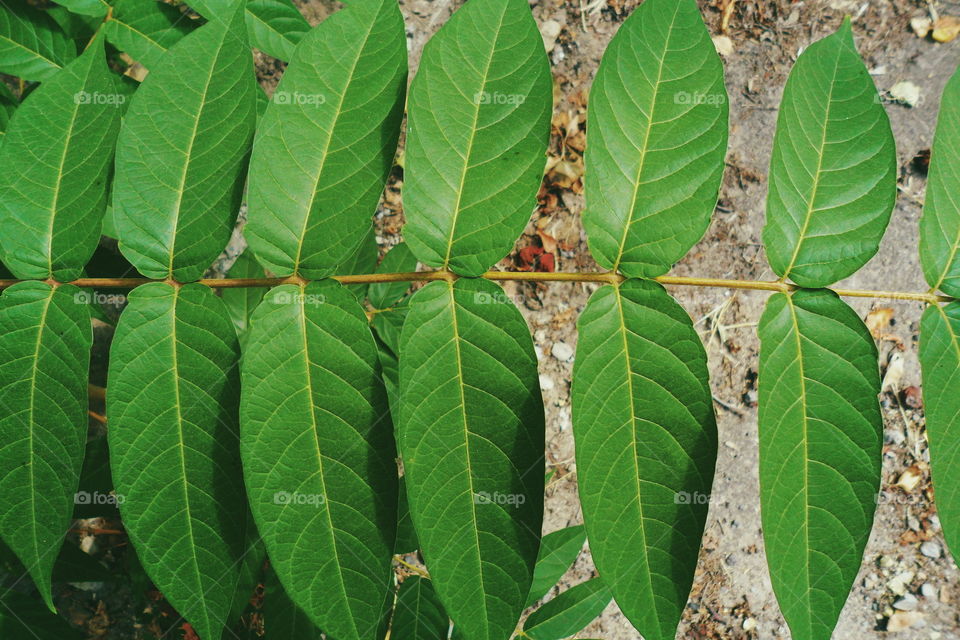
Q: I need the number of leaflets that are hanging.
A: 14